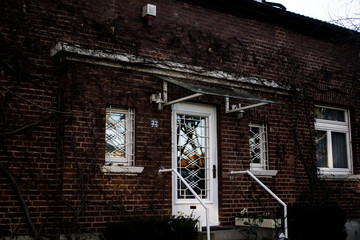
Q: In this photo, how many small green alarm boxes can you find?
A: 0